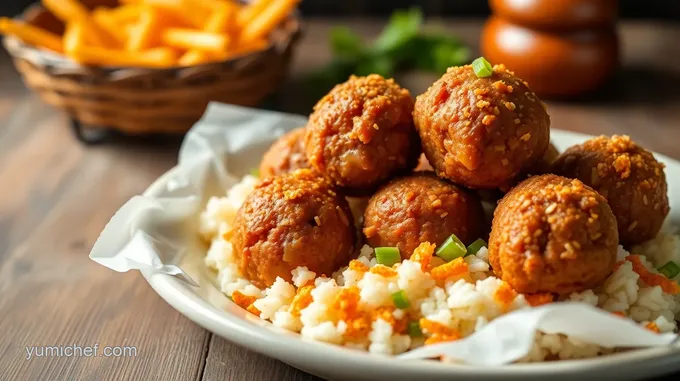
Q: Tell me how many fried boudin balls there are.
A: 7